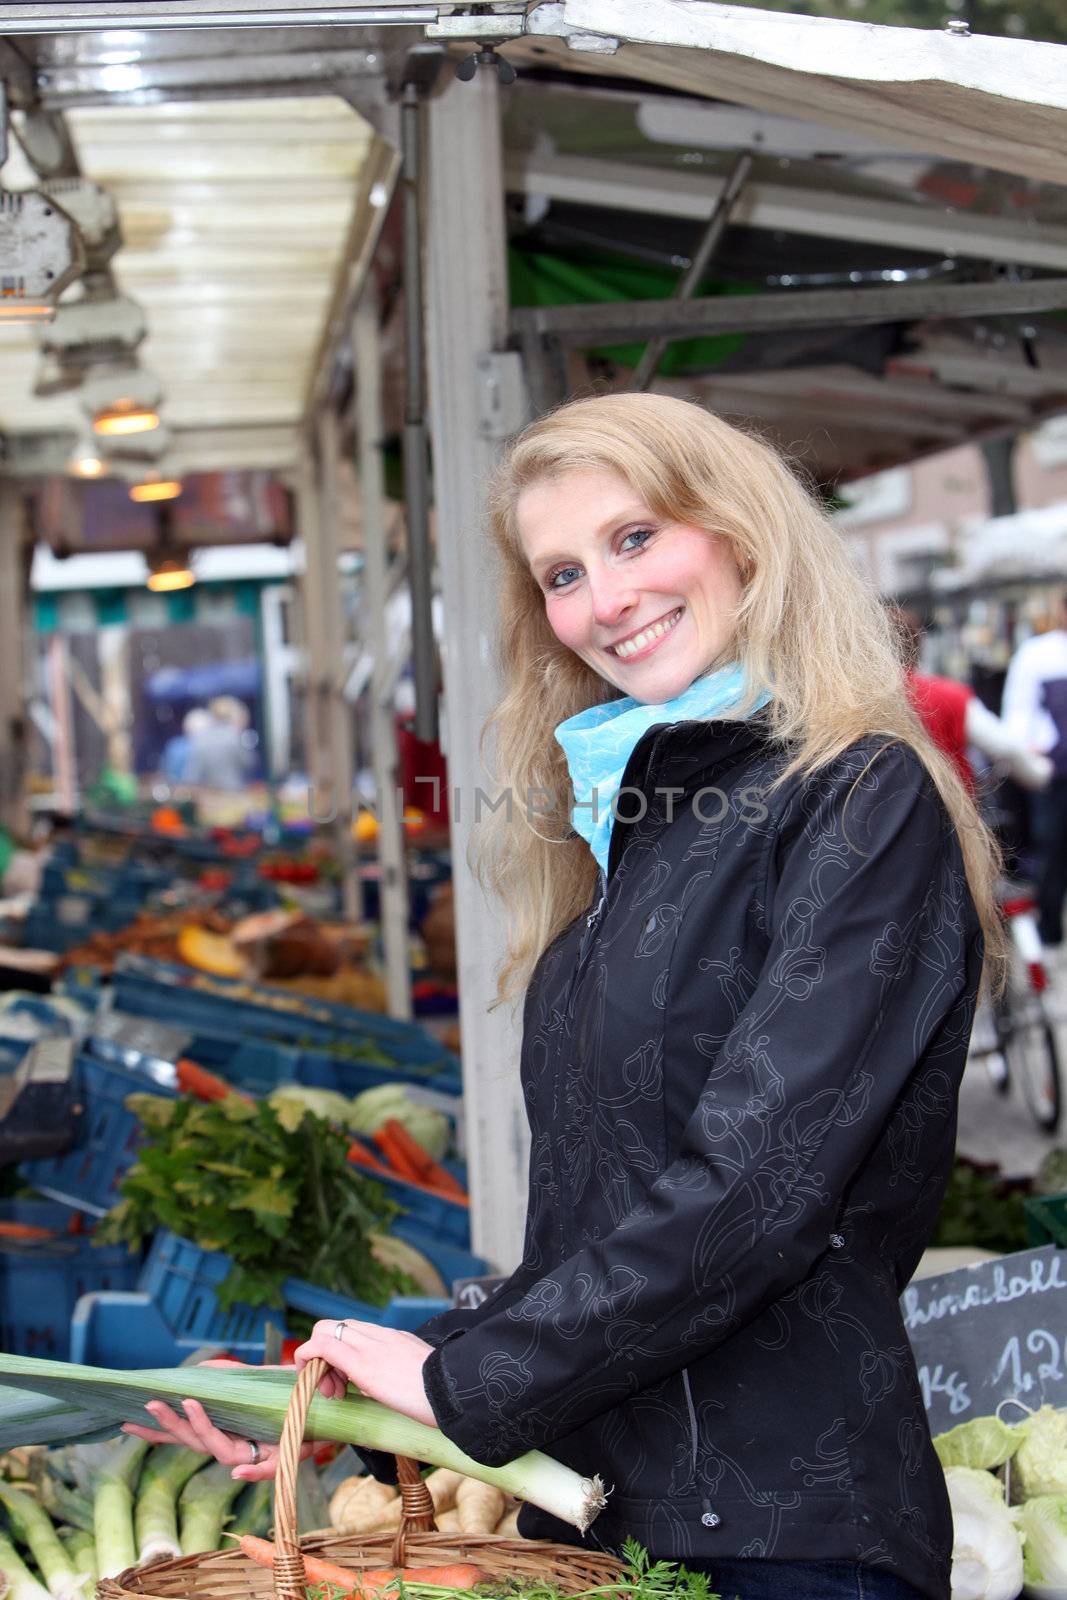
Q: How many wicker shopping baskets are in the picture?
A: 1